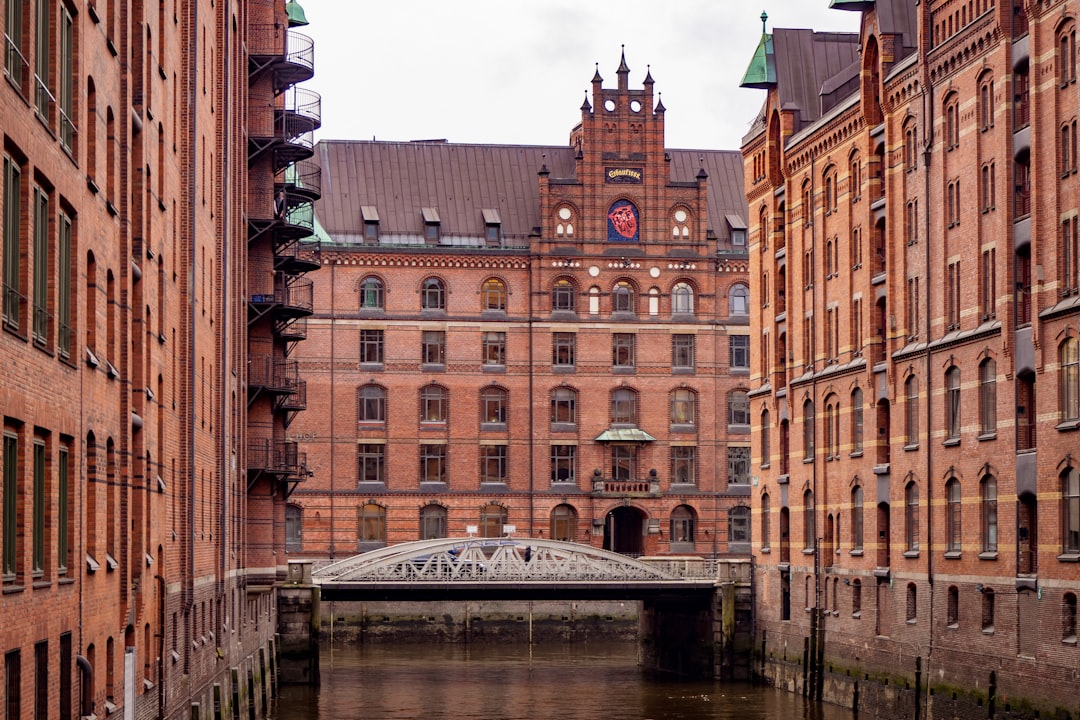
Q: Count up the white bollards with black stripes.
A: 0